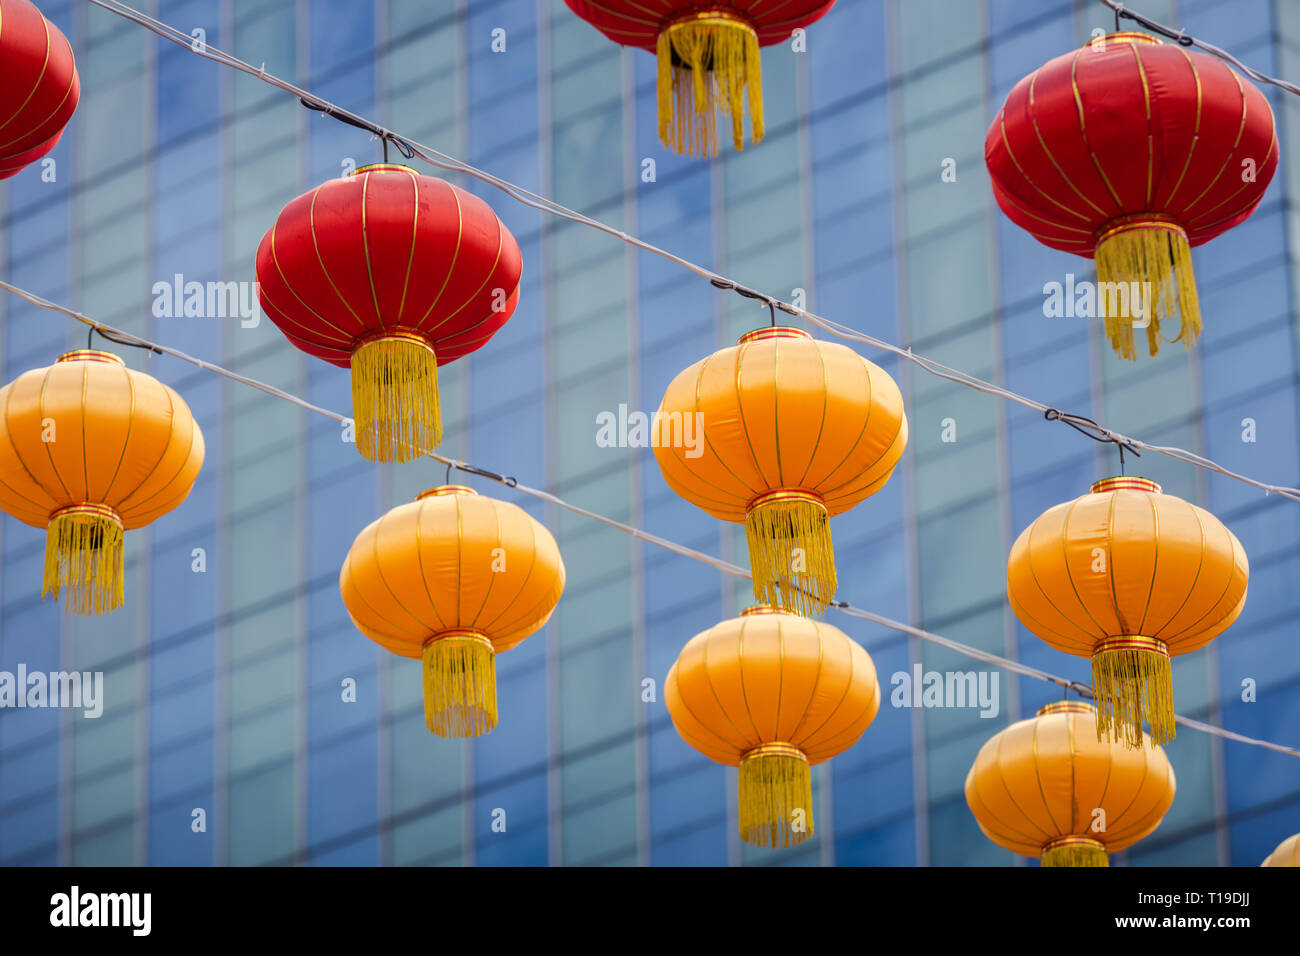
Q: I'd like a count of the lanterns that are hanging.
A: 11